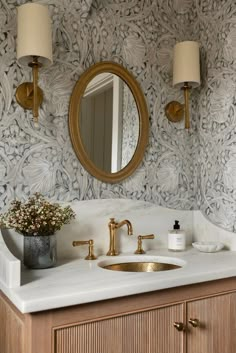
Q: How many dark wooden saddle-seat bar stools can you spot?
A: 0